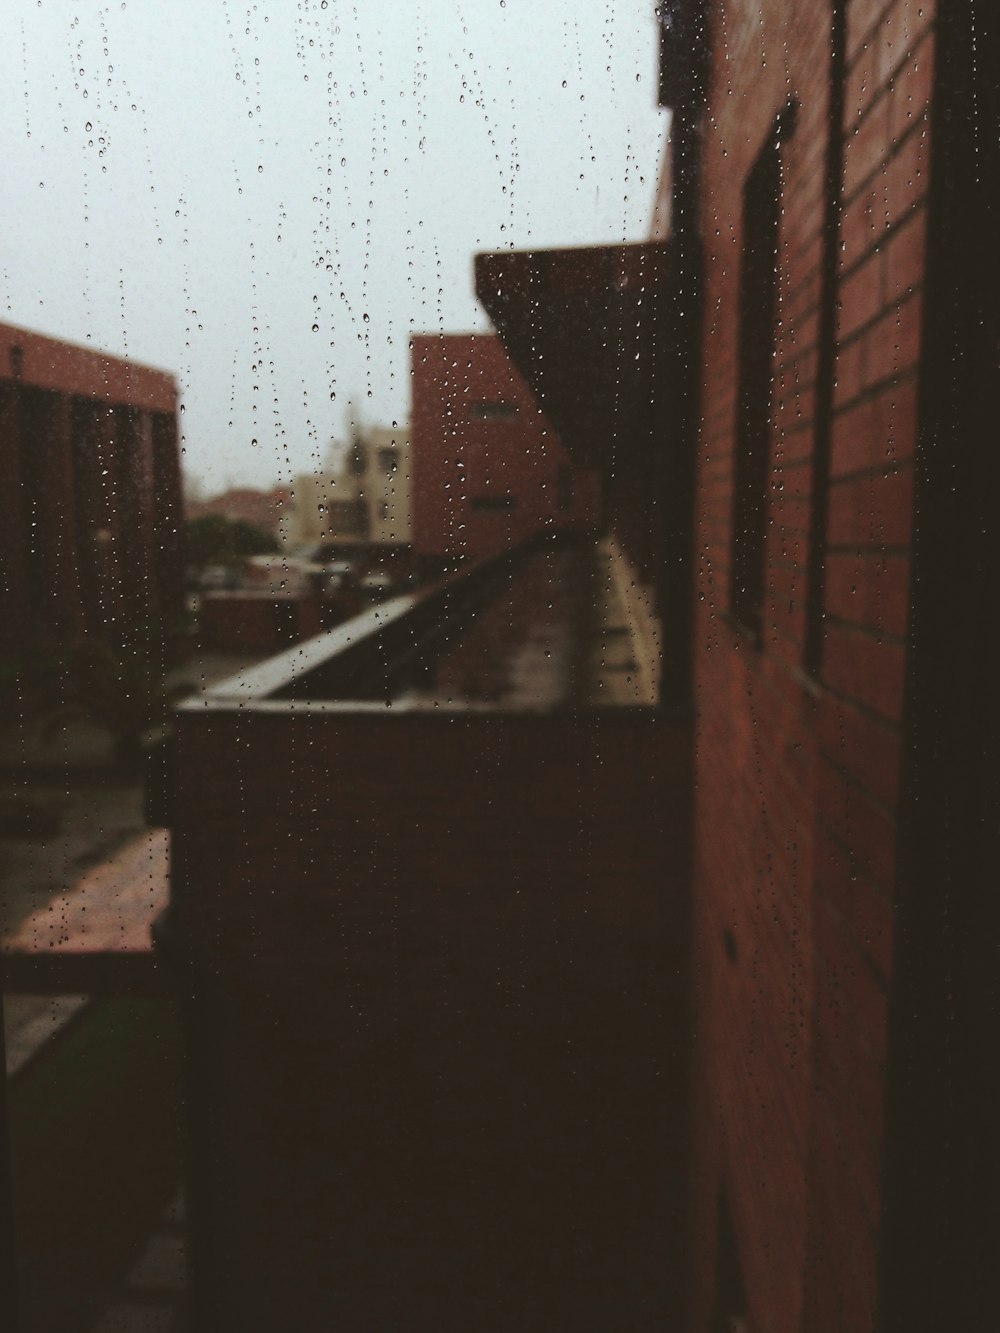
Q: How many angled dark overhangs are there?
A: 1